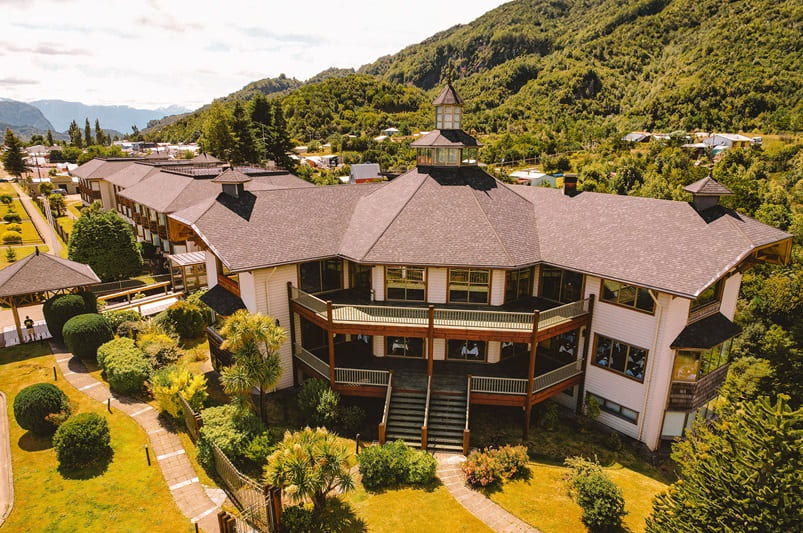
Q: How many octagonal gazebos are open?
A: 1